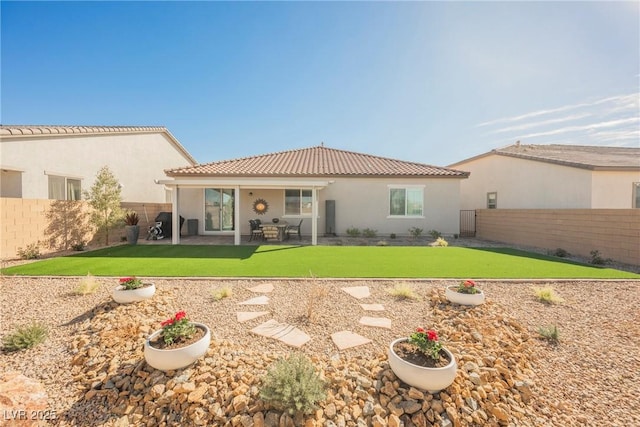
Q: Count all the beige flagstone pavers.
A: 8